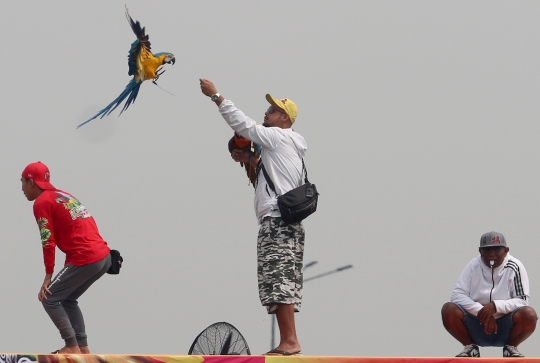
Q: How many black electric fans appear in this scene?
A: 1